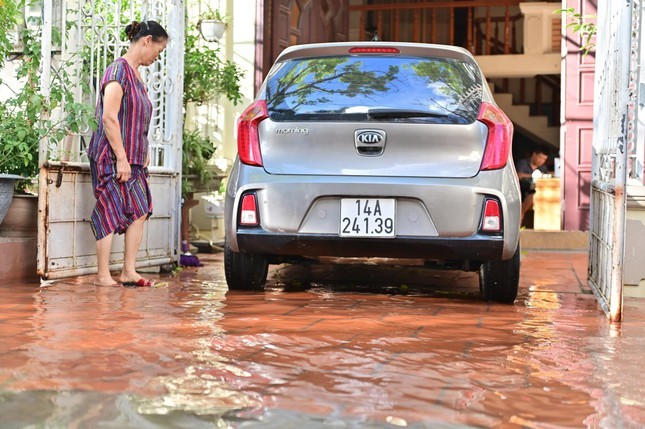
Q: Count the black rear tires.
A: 2